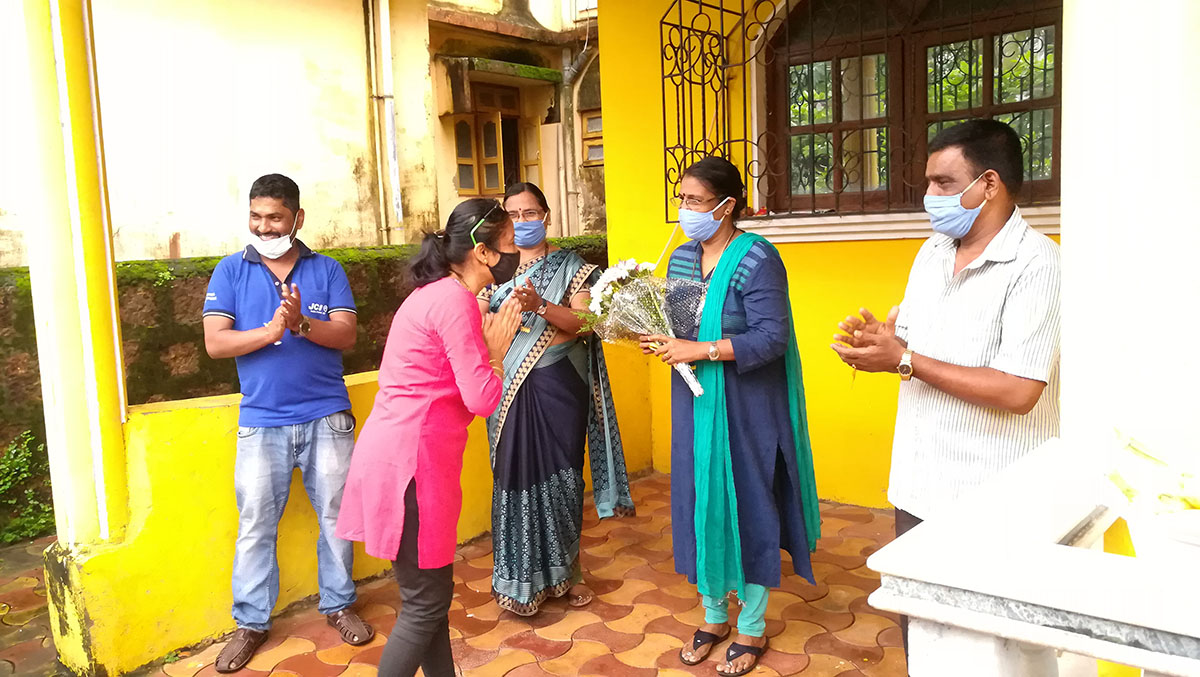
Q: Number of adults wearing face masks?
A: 5